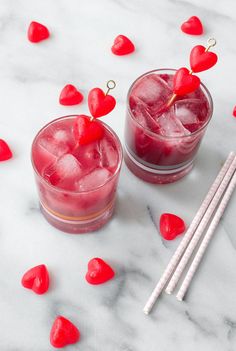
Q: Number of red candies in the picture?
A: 14